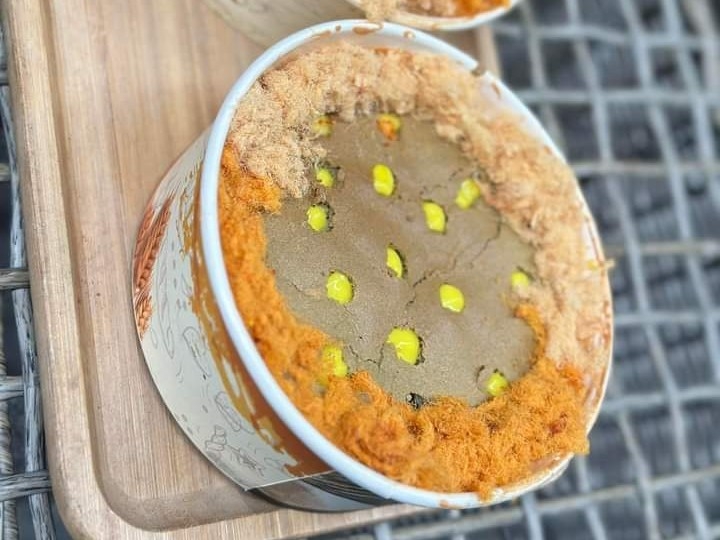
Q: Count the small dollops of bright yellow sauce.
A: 14